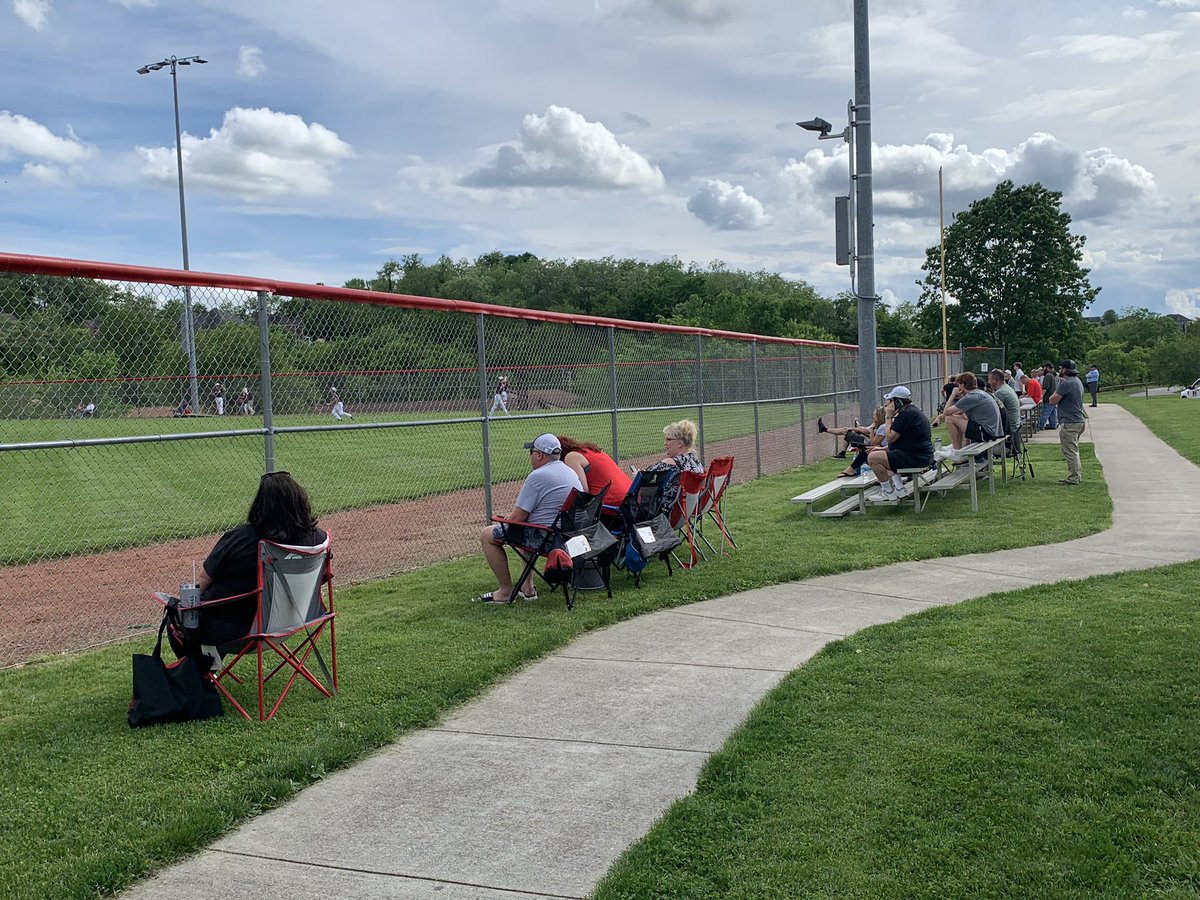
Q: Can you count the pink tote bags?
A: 0